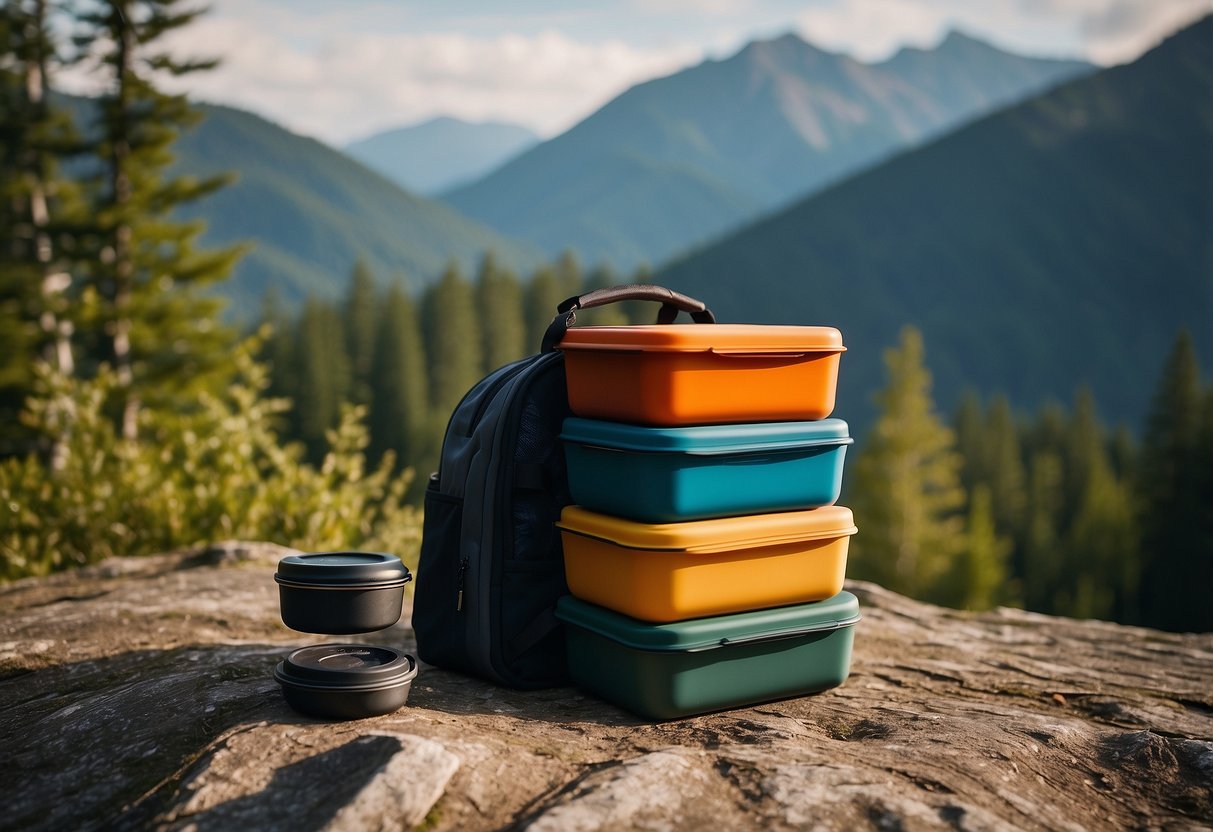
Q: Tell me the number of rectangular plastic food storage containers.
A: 4